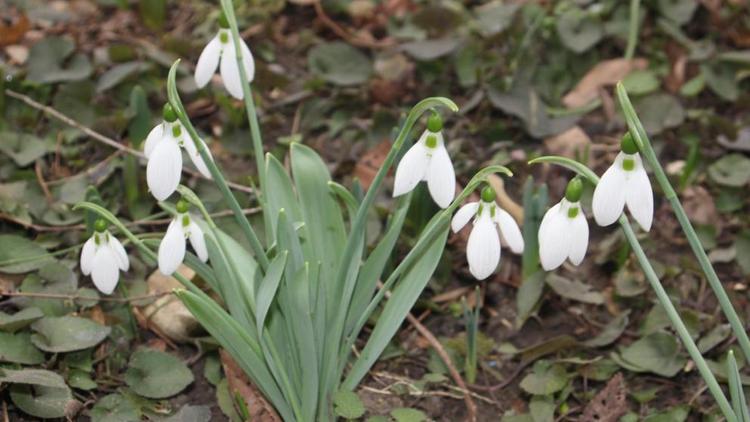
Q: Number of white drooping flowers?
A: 8